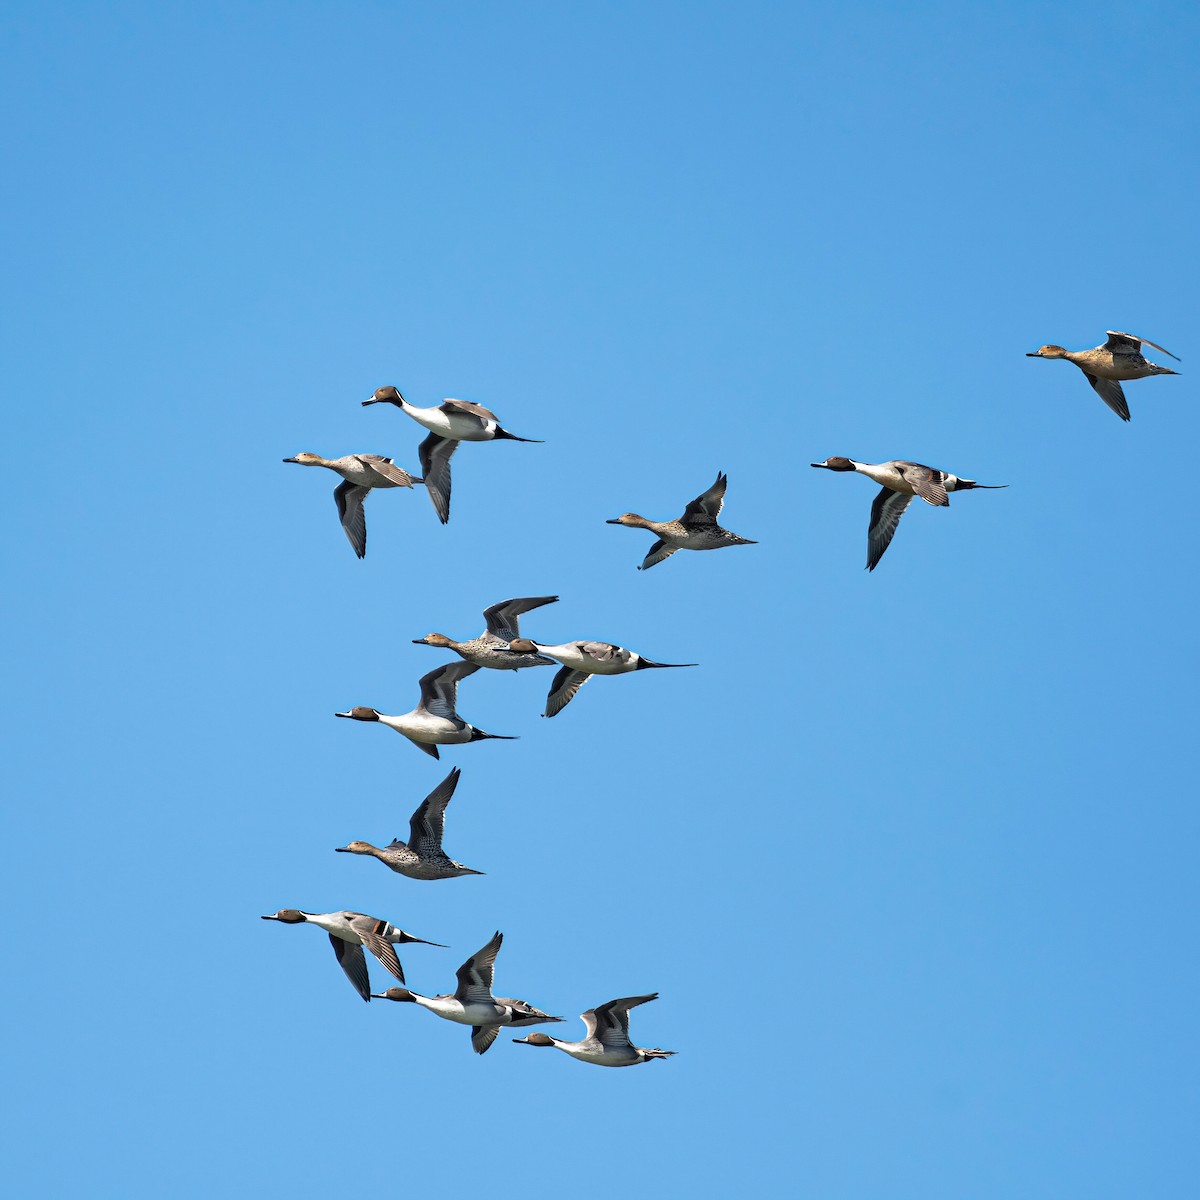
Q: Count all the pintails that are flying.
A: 12